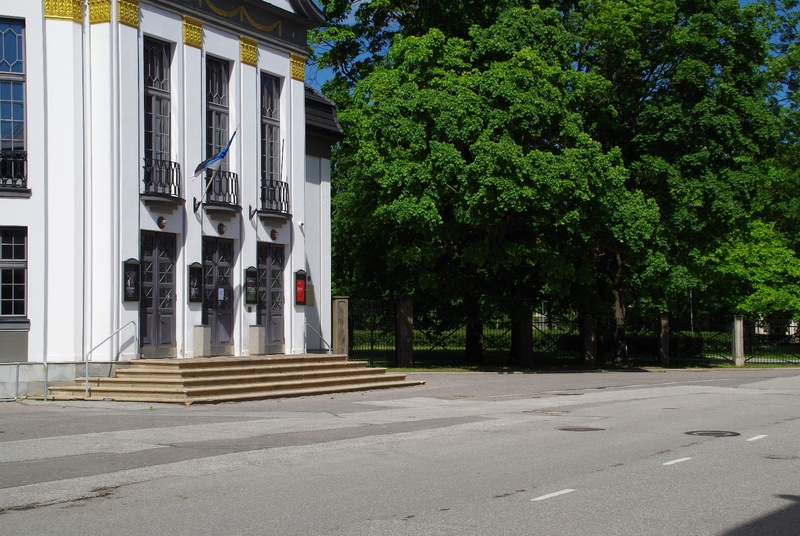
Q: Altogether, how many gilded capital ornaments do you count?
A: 6